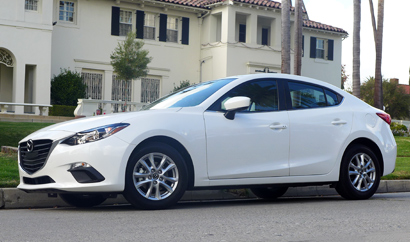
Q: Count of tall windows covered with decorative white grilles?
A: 3